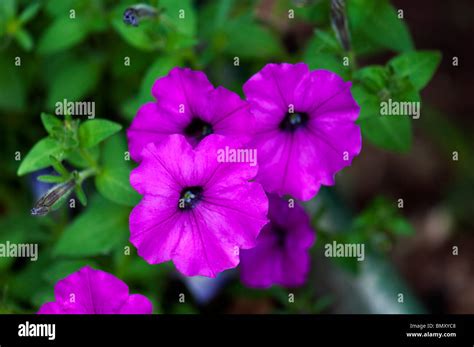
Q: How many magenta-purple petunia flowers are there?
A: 5